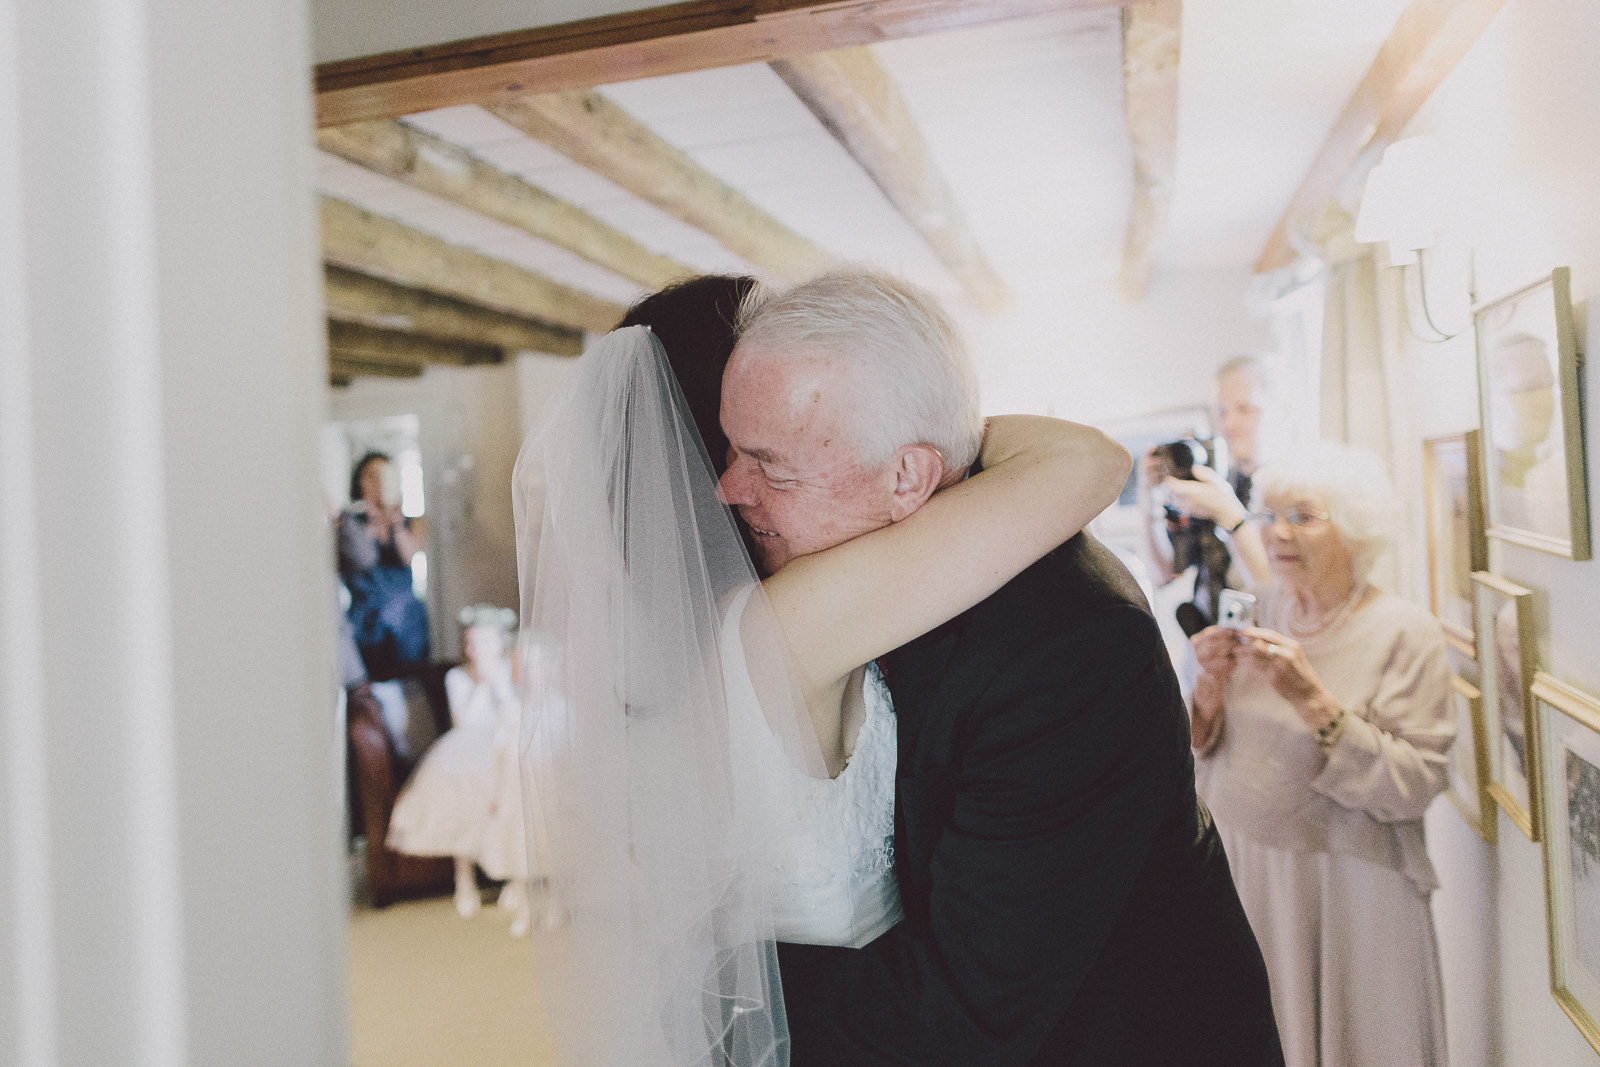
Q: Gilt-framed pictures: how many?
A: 5